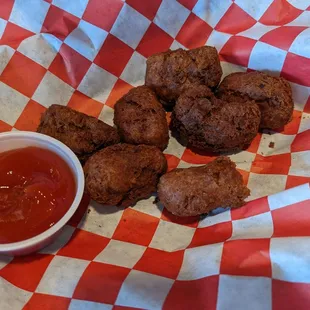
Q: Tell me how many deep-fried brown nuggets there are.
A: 7